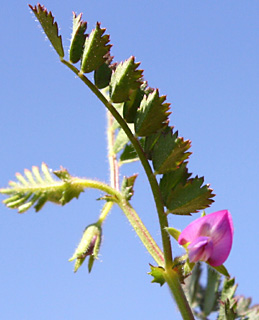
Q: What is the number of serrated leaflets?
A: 11